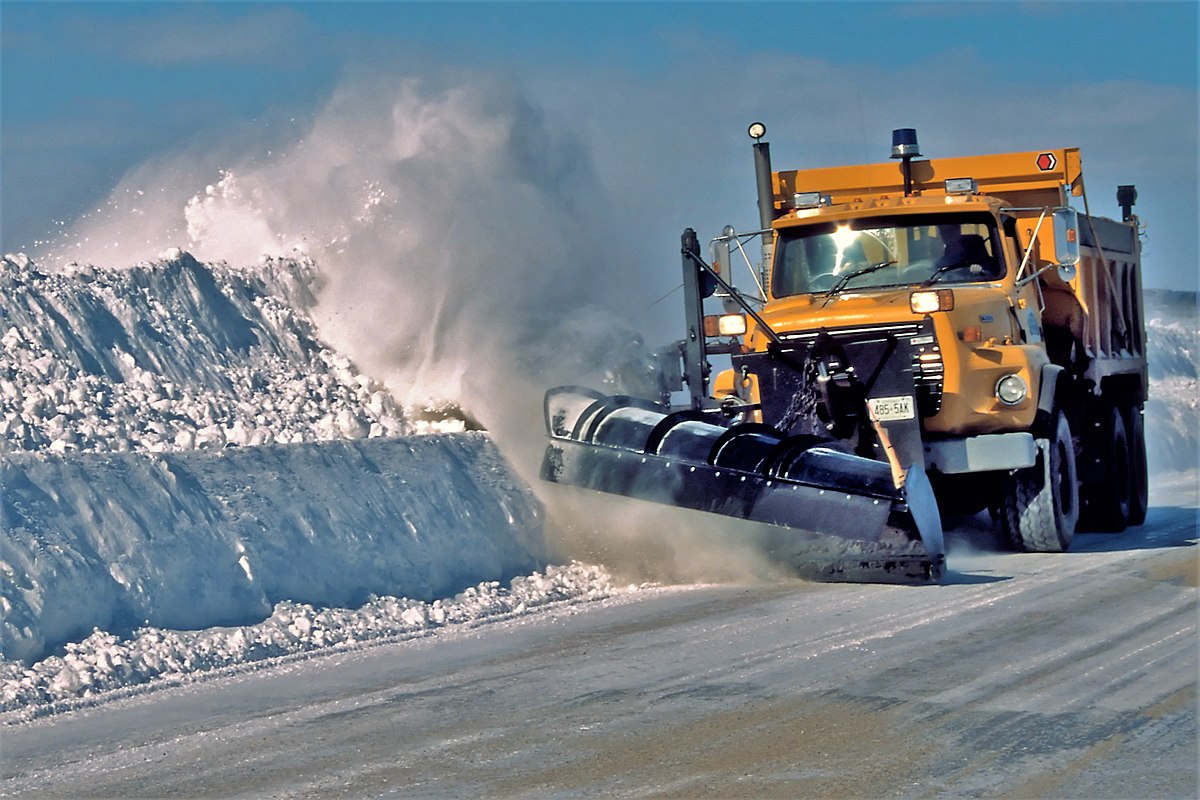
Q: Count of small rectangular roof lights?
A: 2